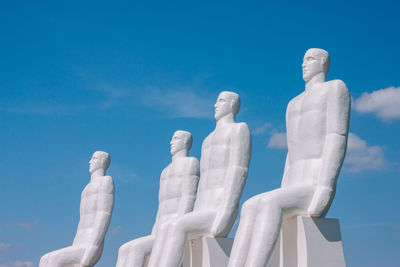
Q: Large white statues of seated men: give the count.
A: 4